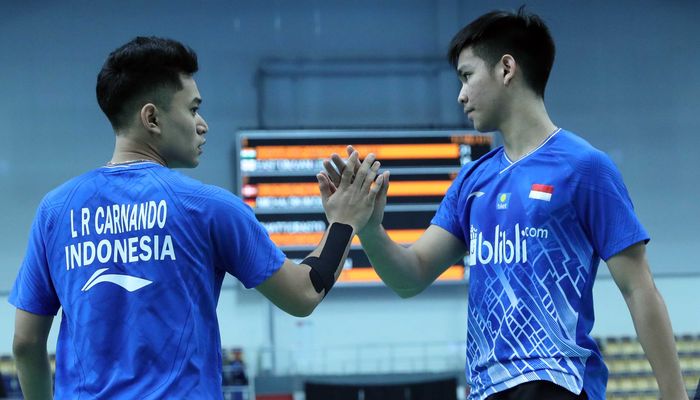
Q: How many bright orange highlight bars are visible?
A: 4